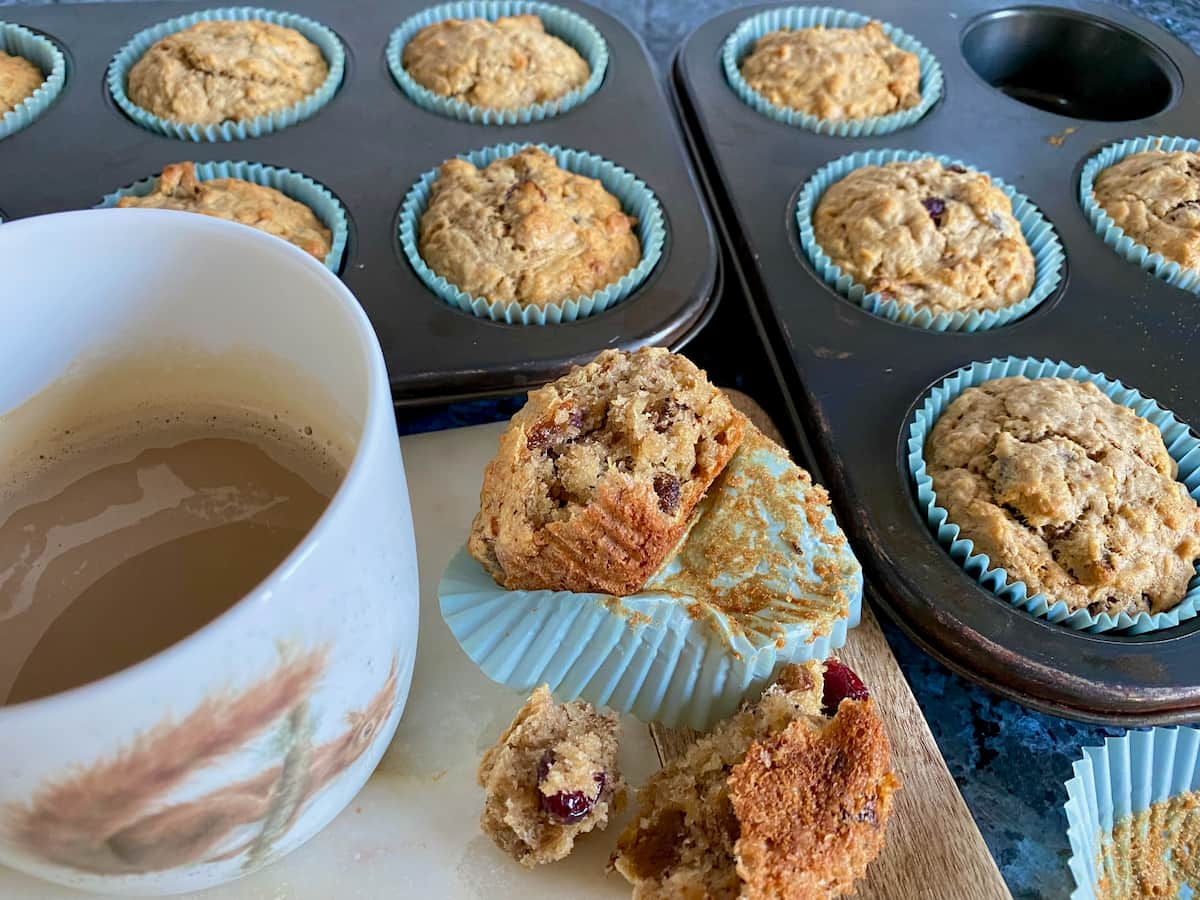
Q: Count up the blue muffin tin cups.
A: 11